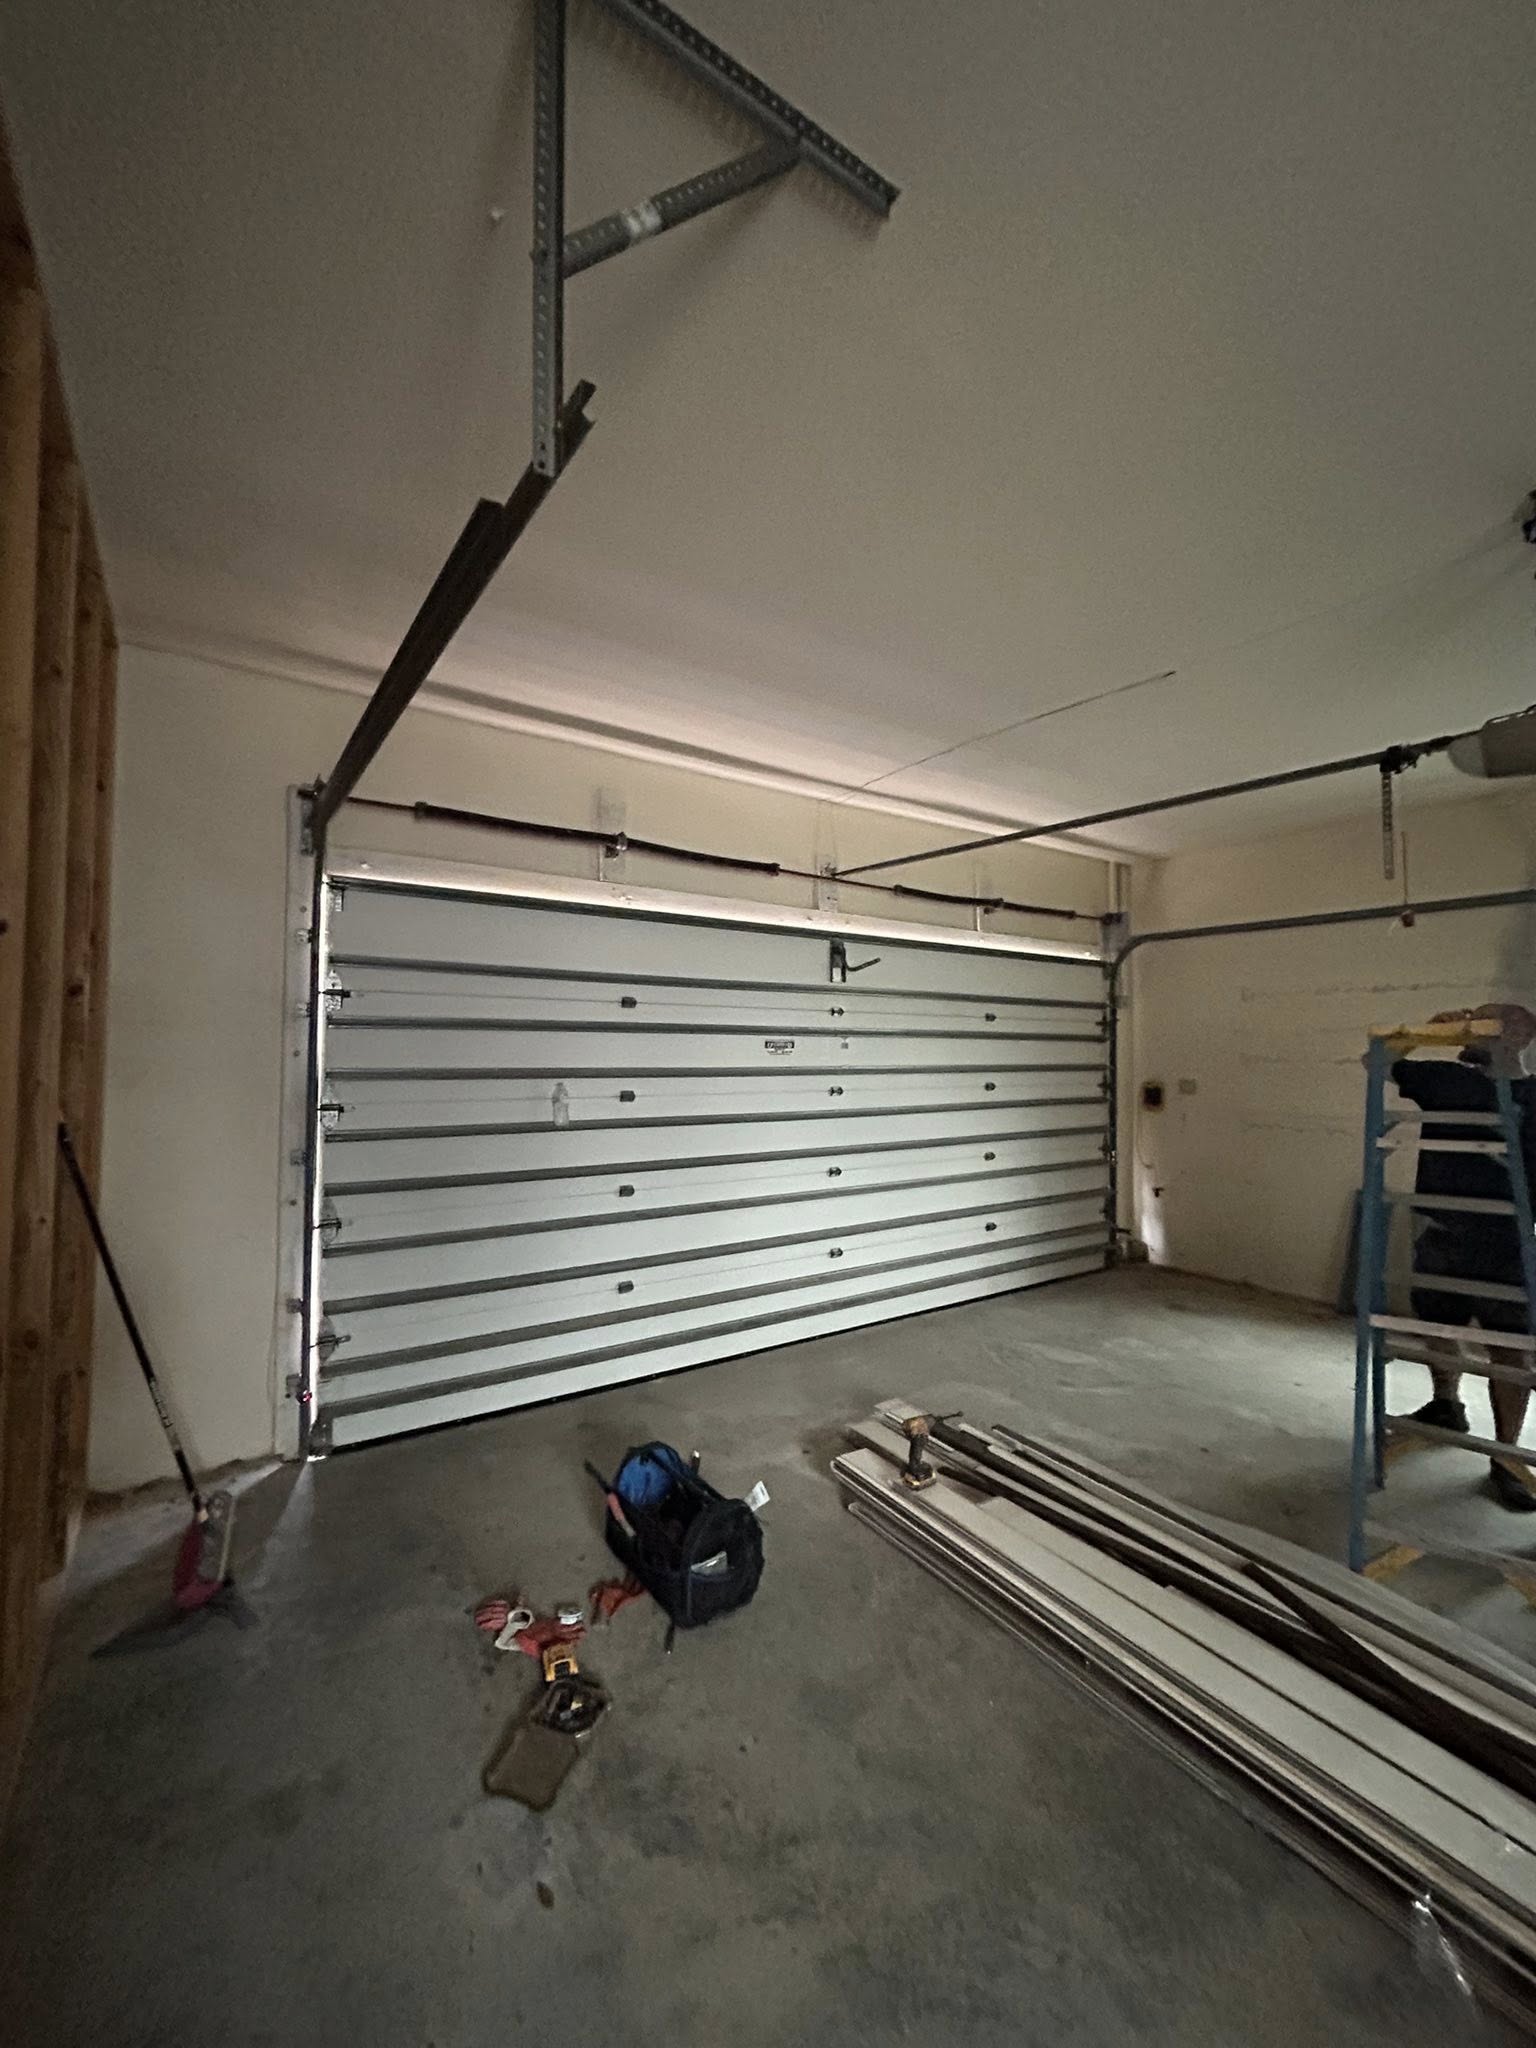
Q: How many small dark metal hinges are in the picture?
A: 12